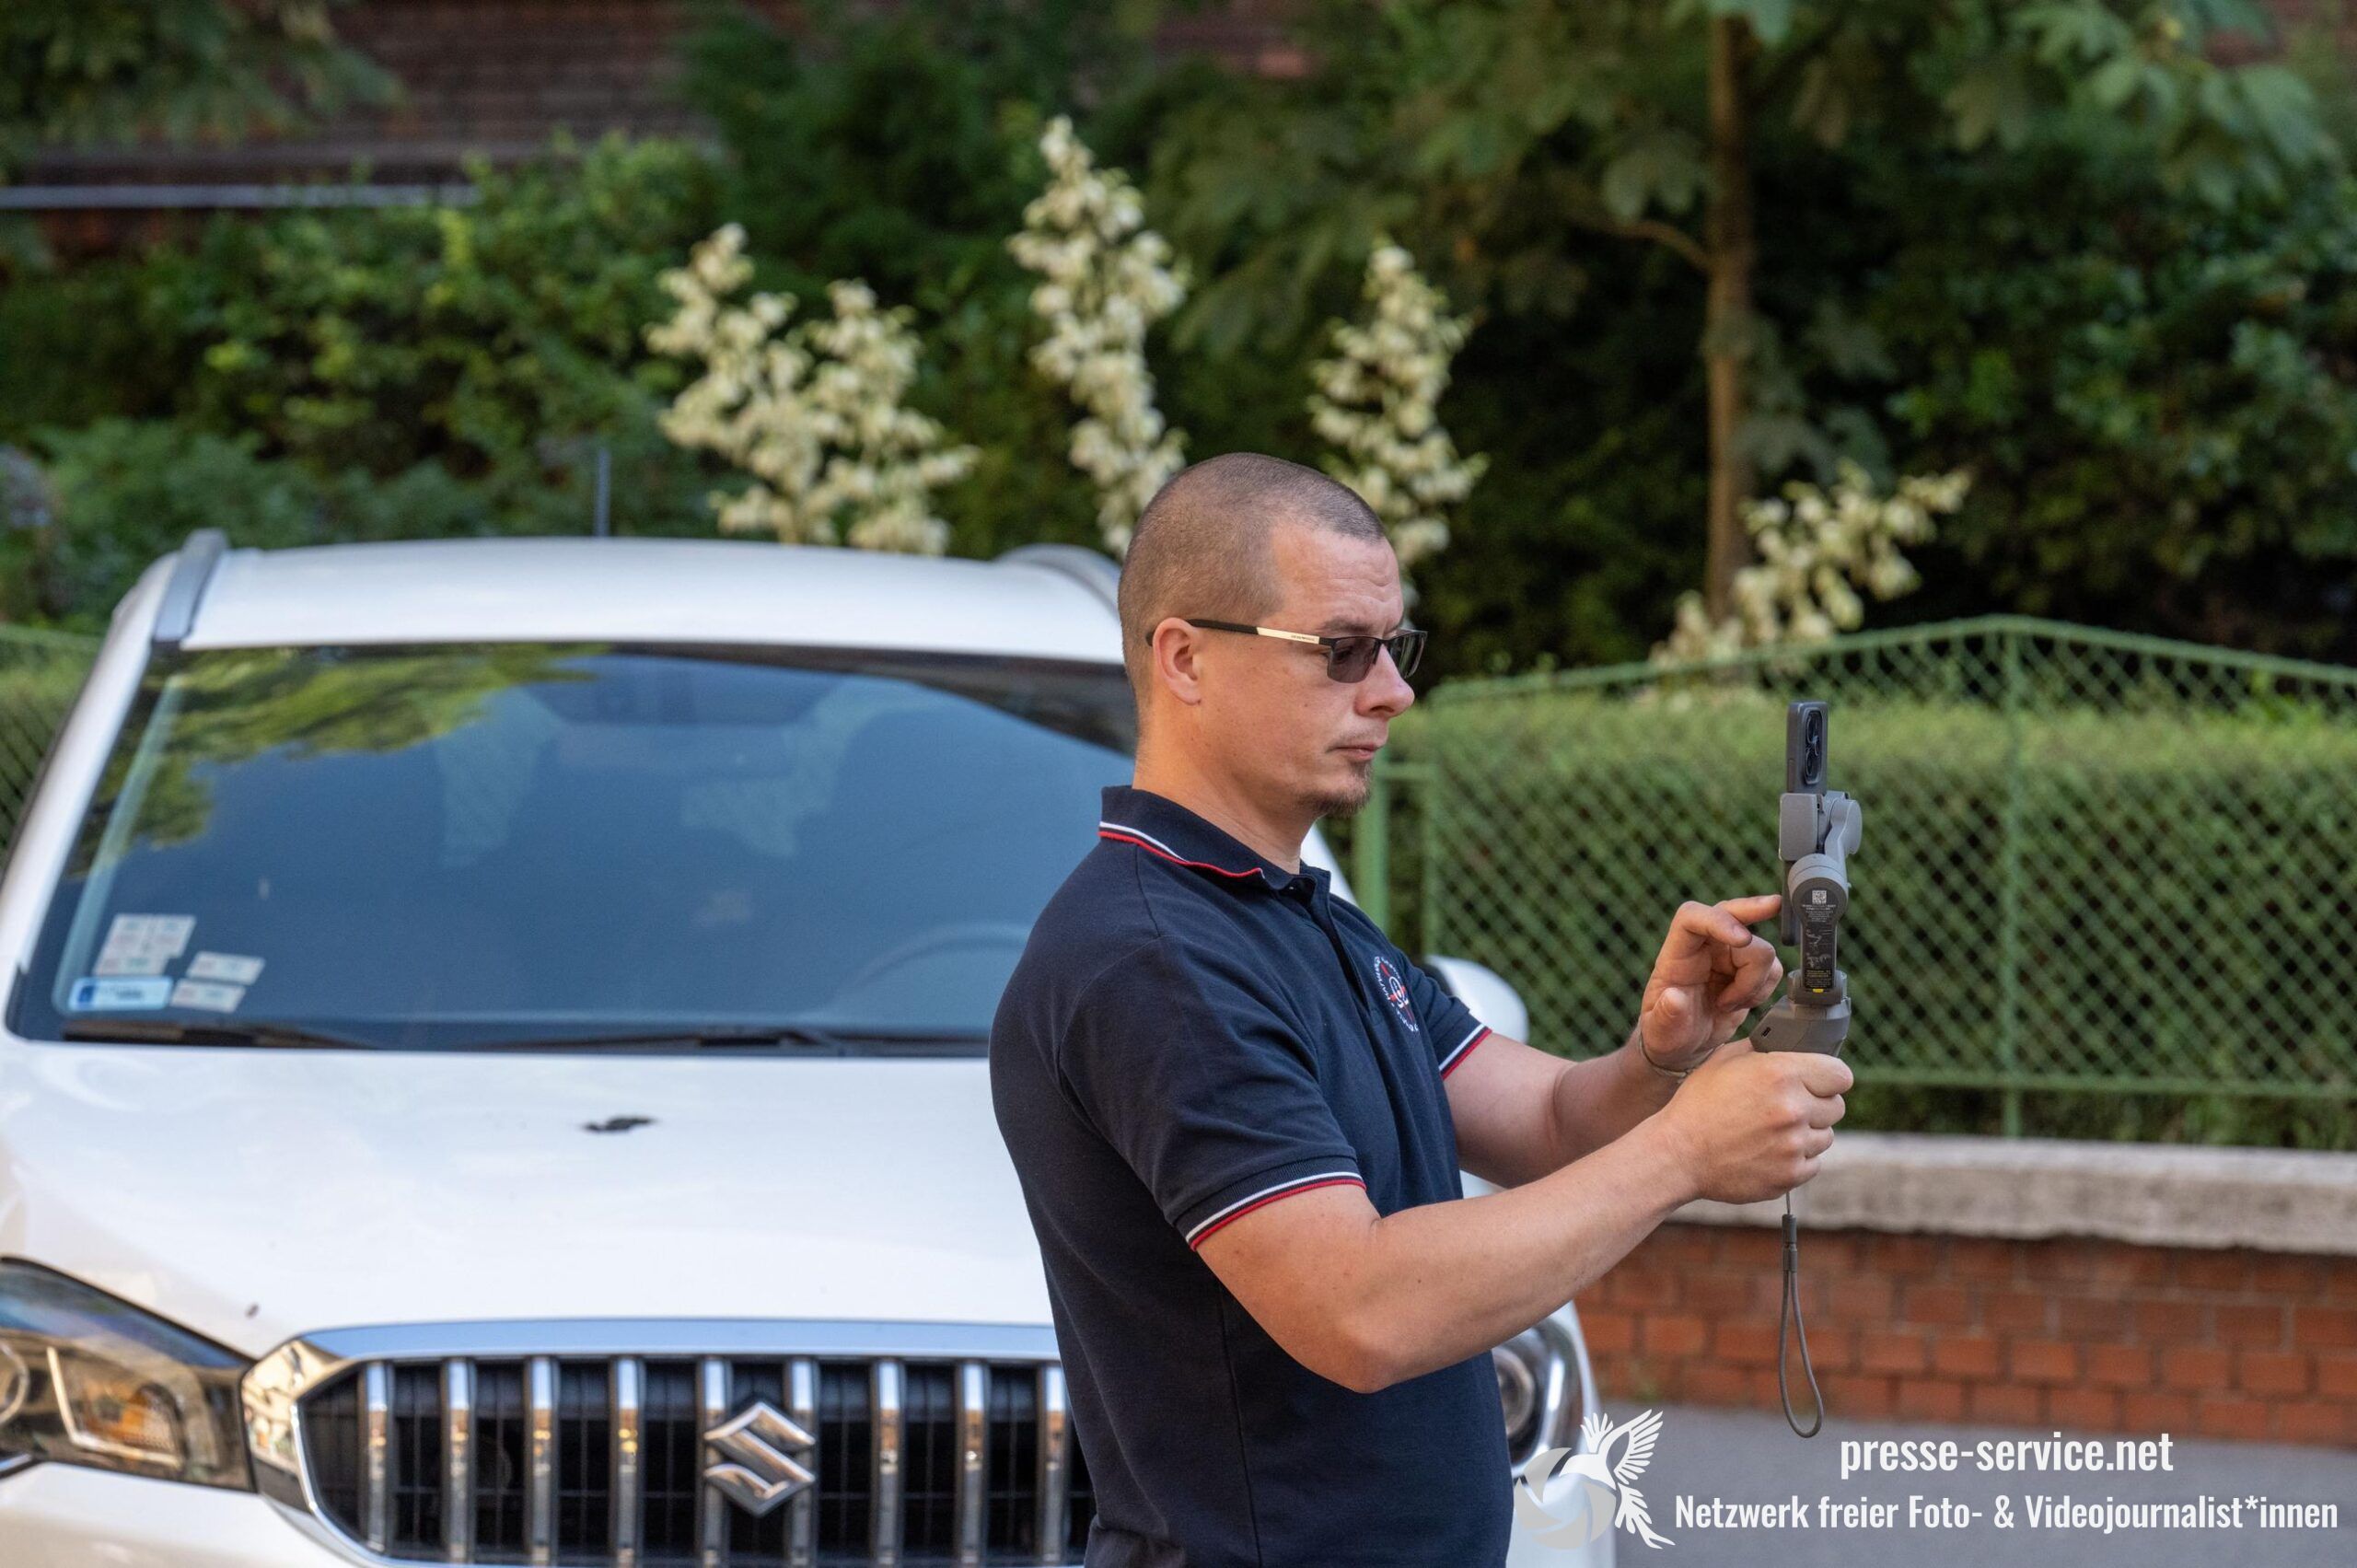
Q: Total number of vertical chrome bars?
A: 9